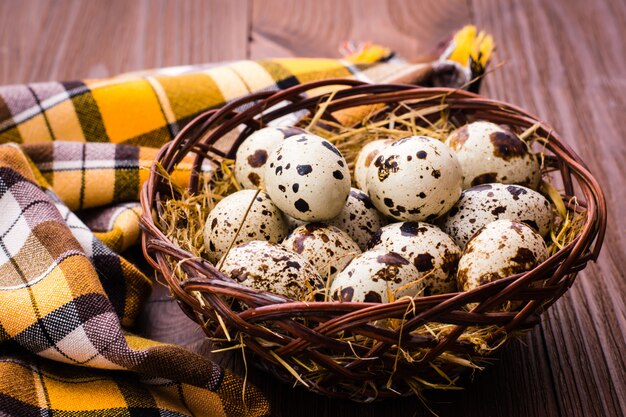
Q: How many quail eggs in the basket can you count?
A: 13